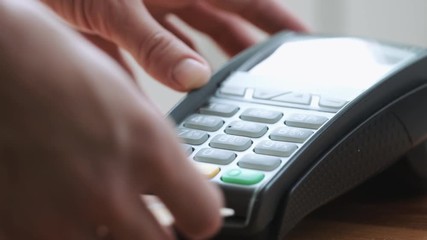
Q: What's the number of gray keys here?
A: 12